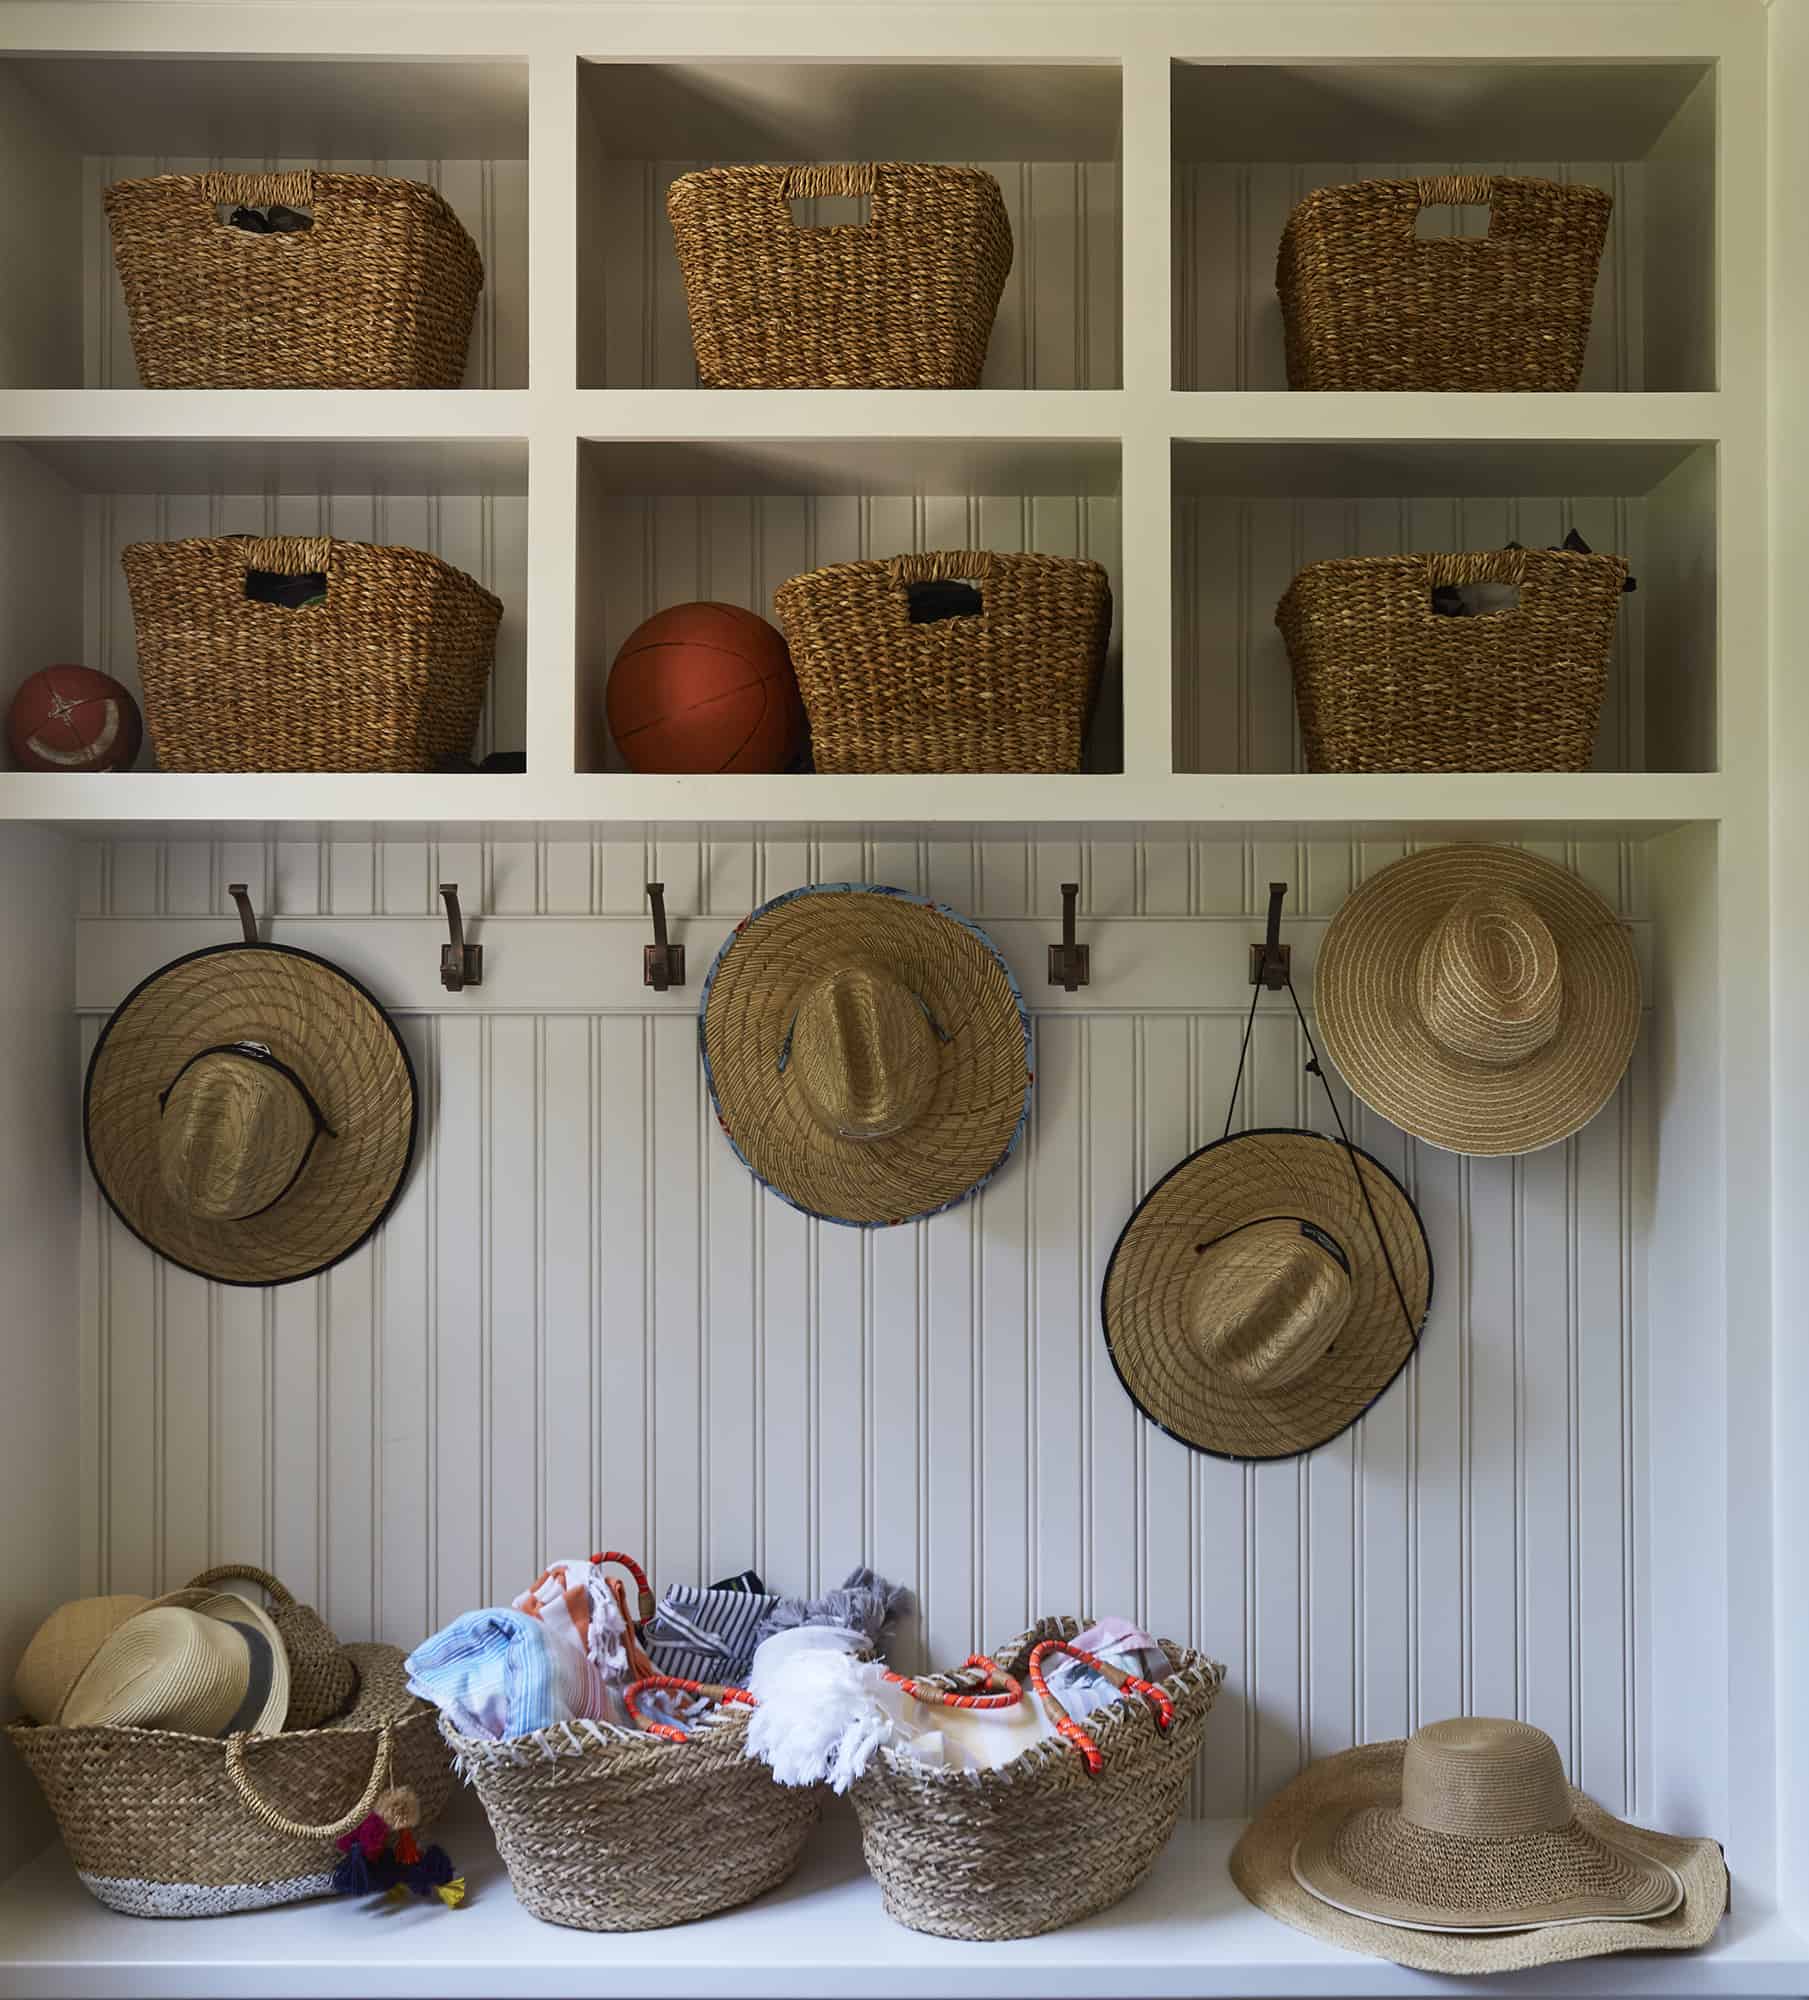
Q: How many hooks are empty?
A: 3